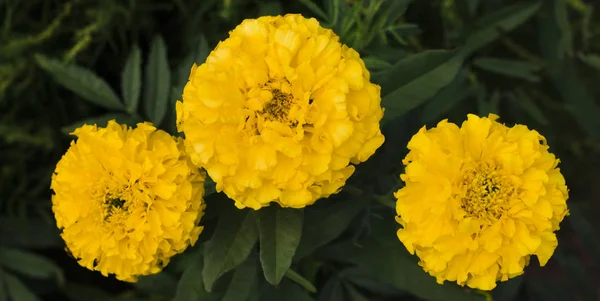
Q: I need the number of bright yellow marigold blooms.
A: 3